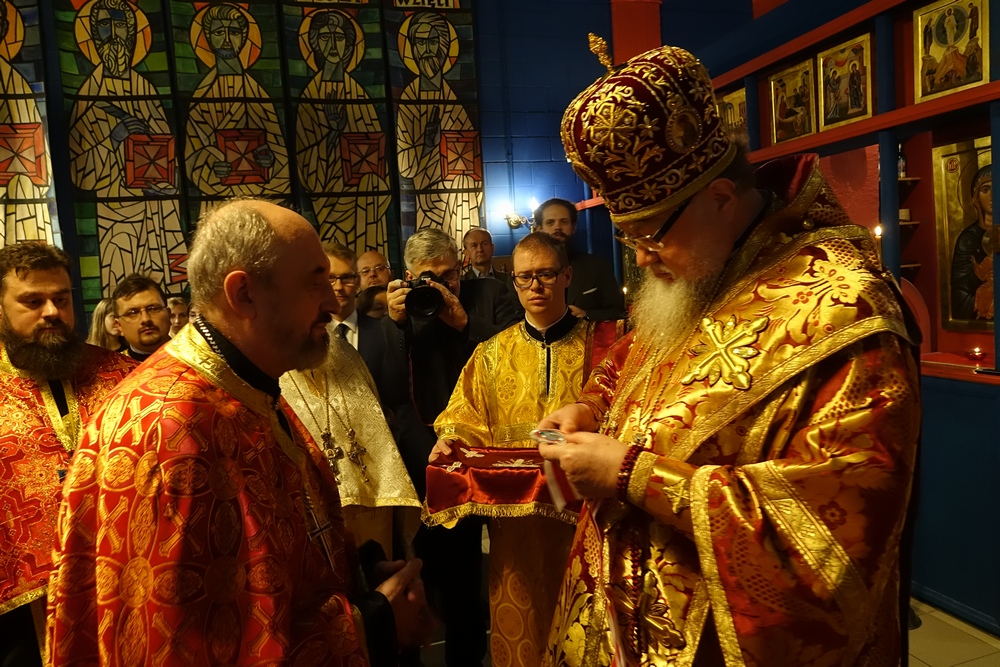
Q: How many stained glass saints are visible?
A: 5